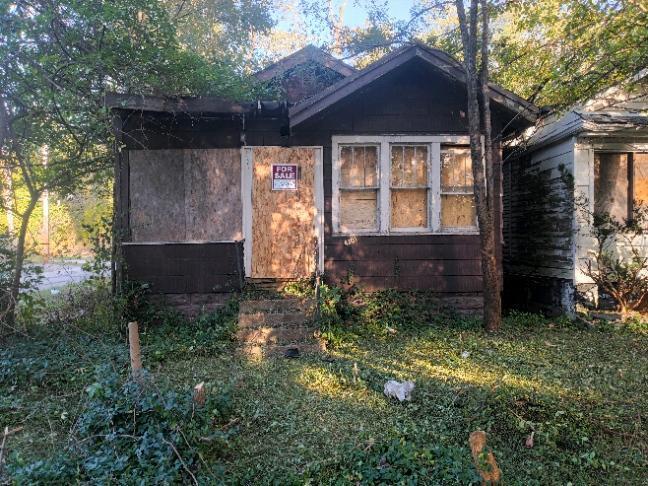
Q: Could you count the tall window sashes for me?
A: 3